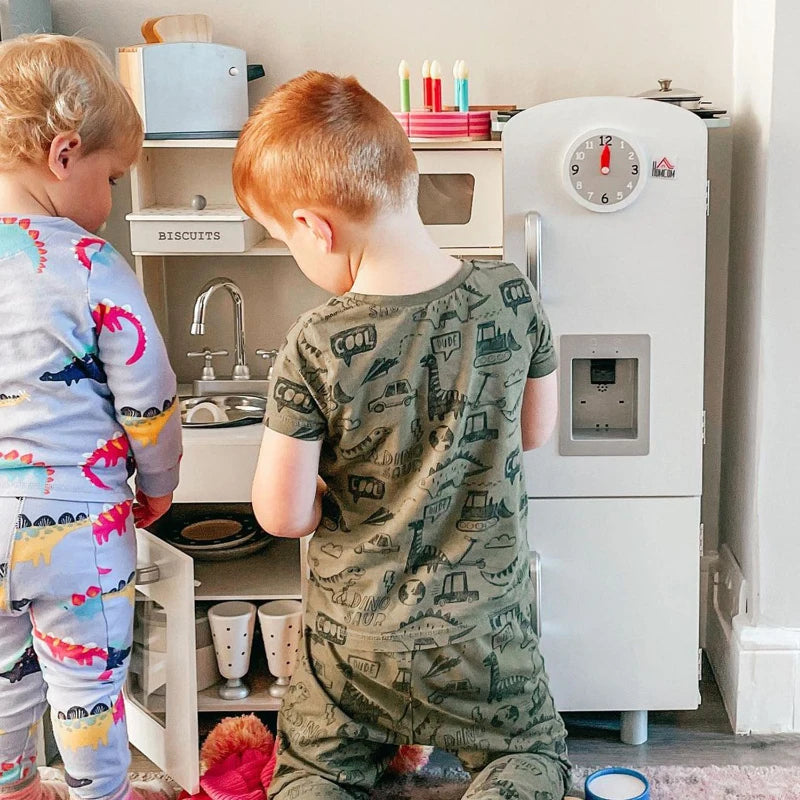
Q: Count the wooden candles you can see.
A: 5